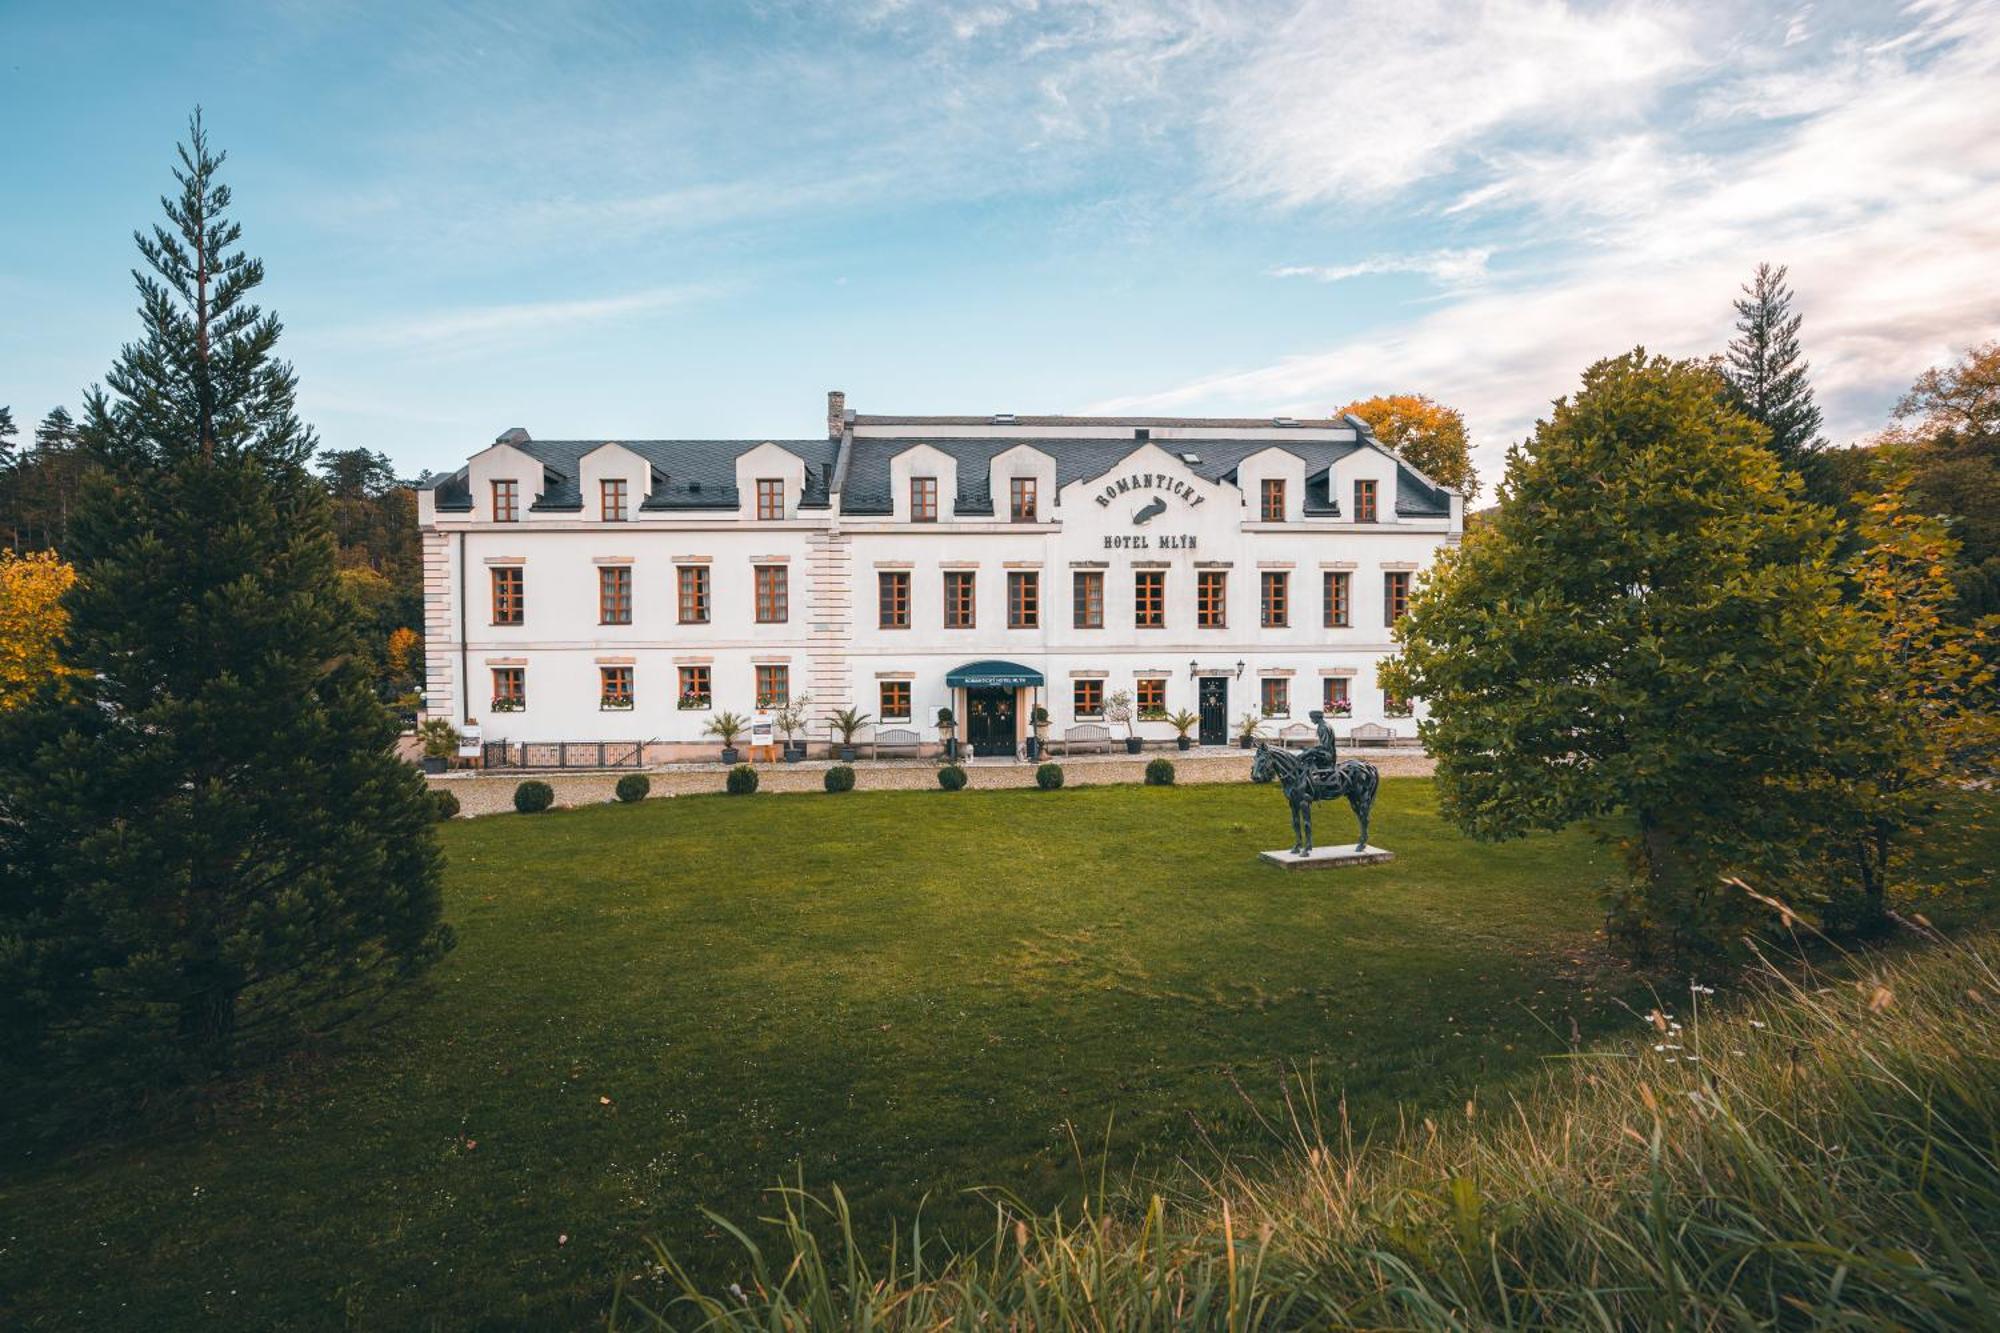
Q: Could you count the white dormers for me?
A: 7